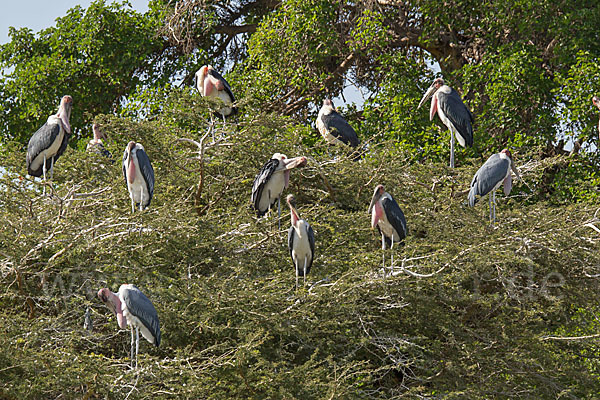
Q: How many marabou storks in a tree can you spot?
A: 12